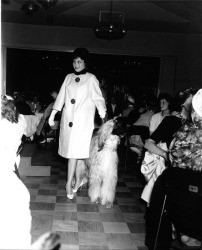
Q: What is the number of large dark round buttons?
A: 3